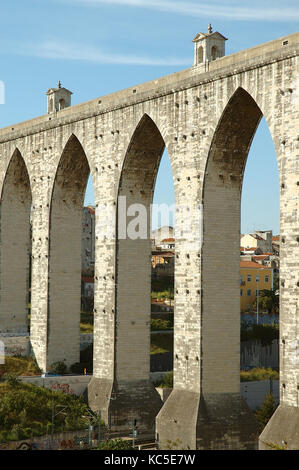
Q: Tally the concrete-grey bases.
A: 3